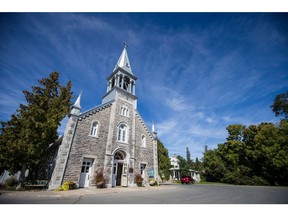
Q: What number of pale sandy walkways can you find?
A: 1